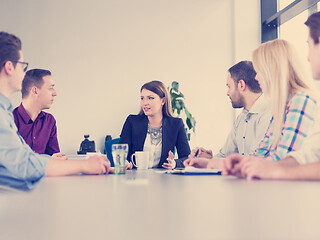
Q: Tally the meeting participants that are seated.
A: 6